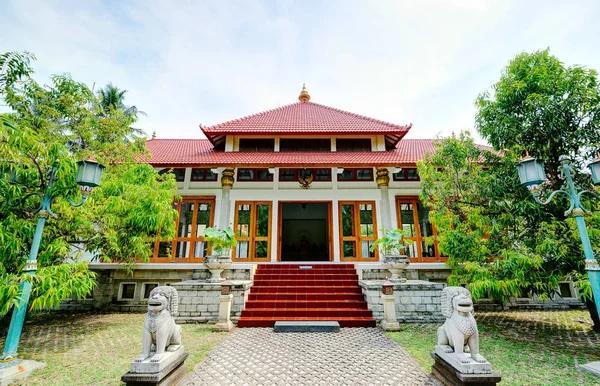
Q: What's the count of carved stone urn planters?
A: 2